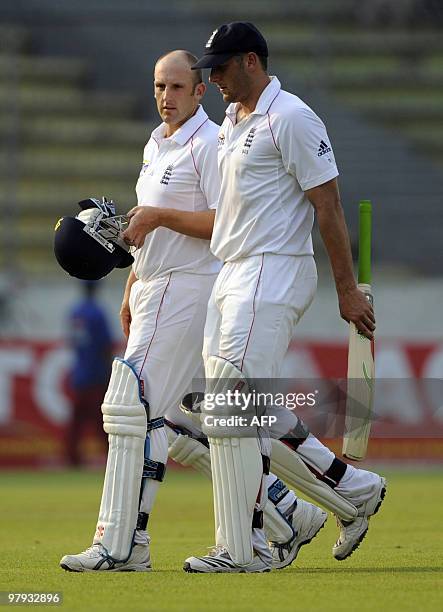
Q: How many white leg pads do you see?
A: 4